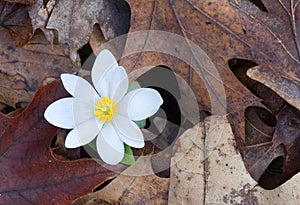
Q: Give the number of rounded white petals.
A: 8